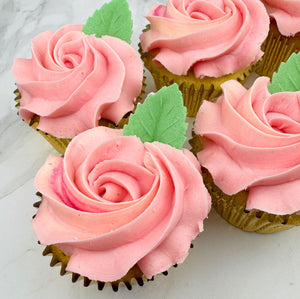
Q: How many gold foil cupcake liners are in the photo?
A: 5